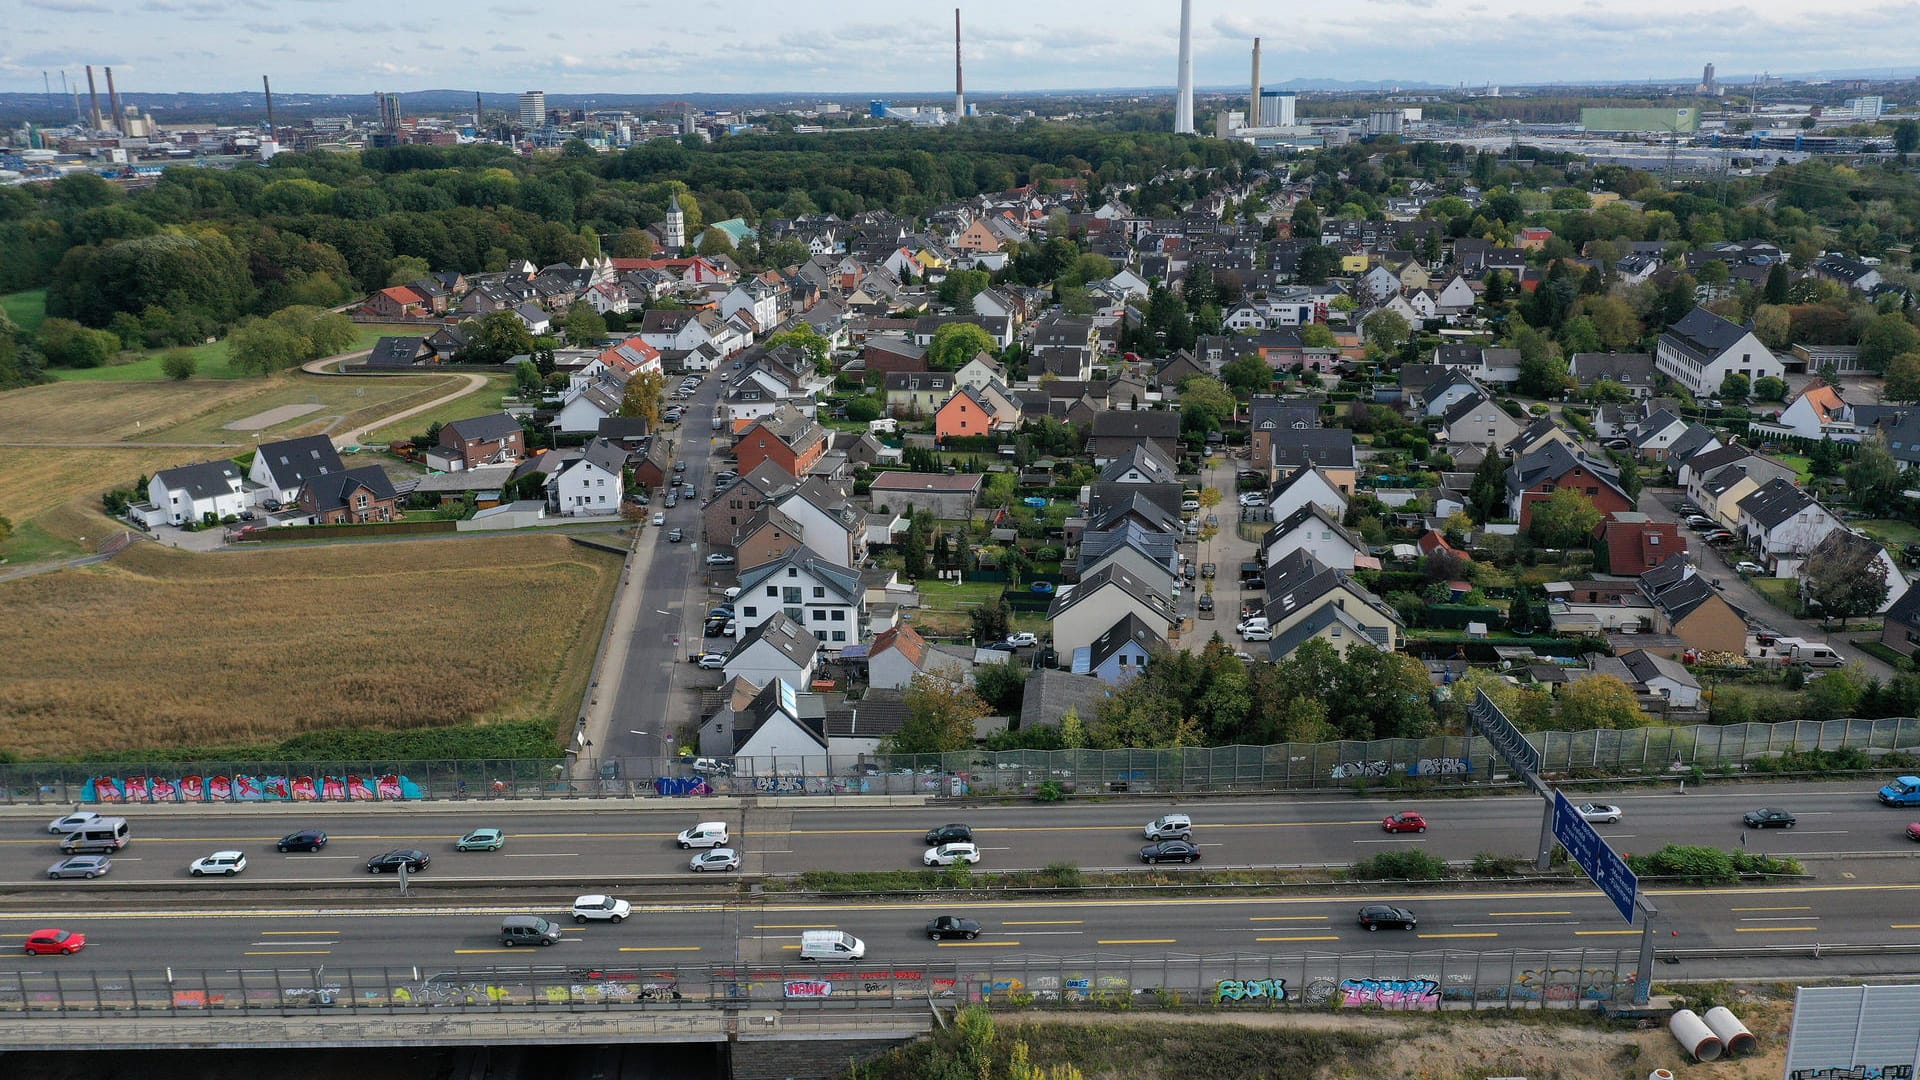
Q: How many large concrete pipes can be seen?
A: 2